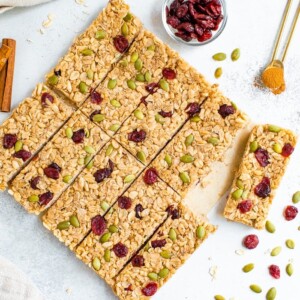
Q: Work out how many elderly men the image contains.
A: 0